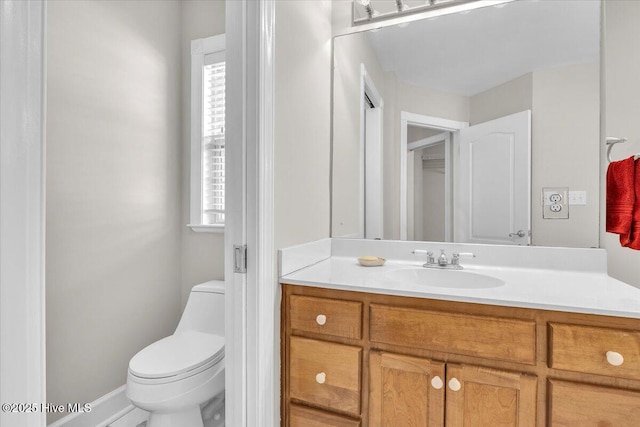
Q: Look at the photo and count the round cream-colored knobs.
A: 5